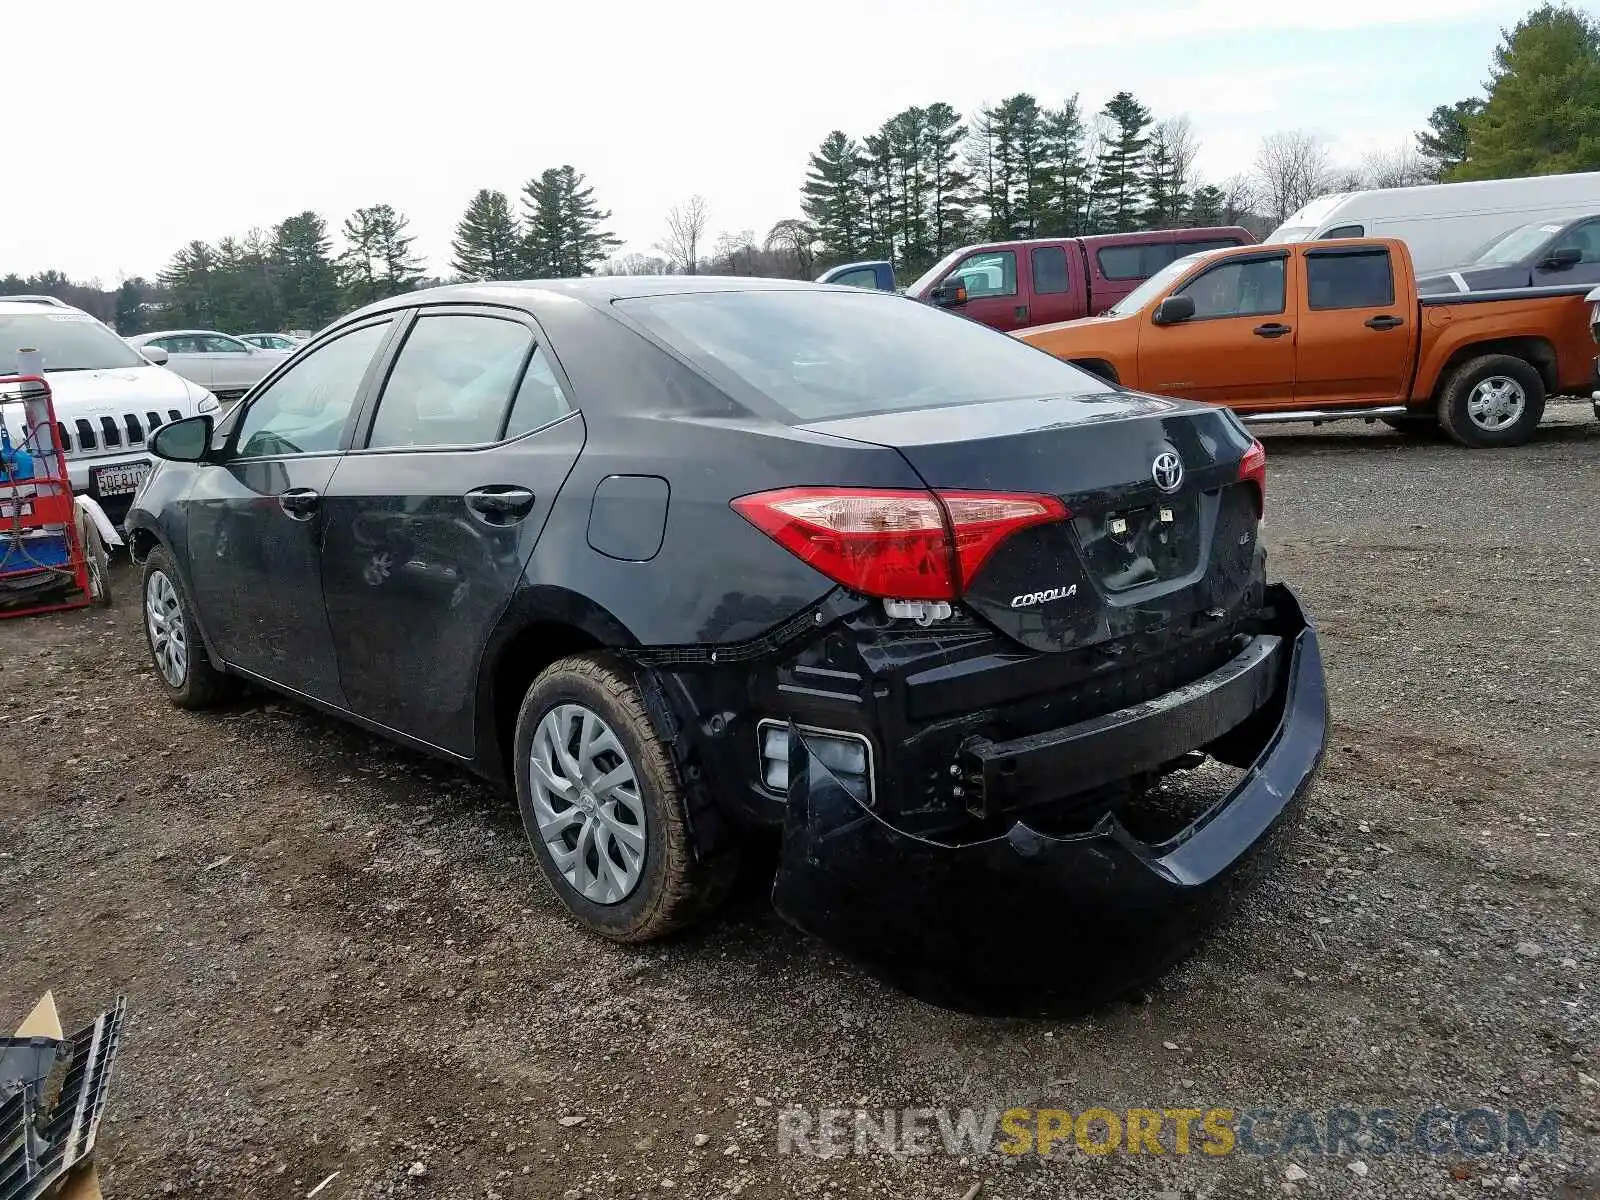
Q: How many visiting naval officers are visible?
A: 0